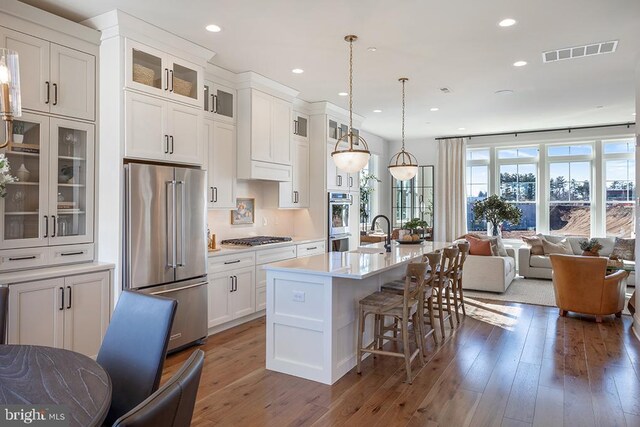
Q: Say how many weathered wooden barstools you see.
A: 4